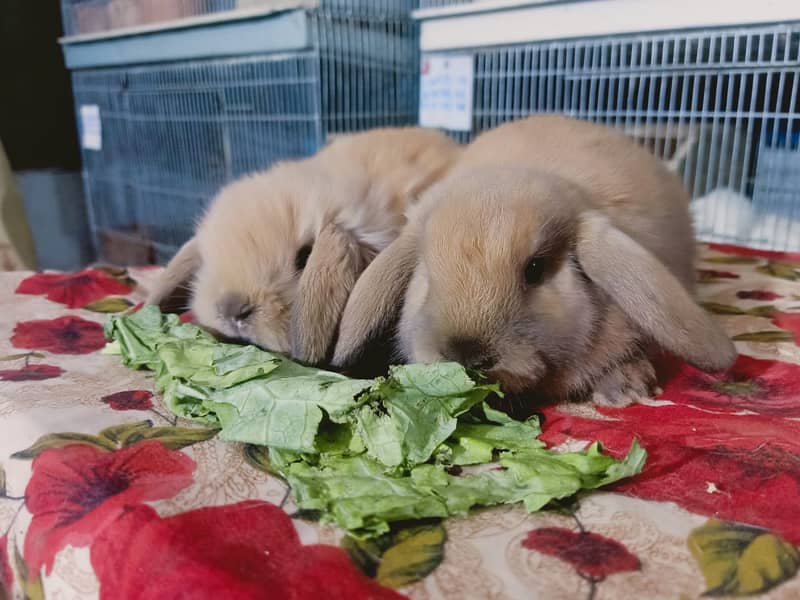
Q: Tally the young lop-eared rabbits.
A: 2